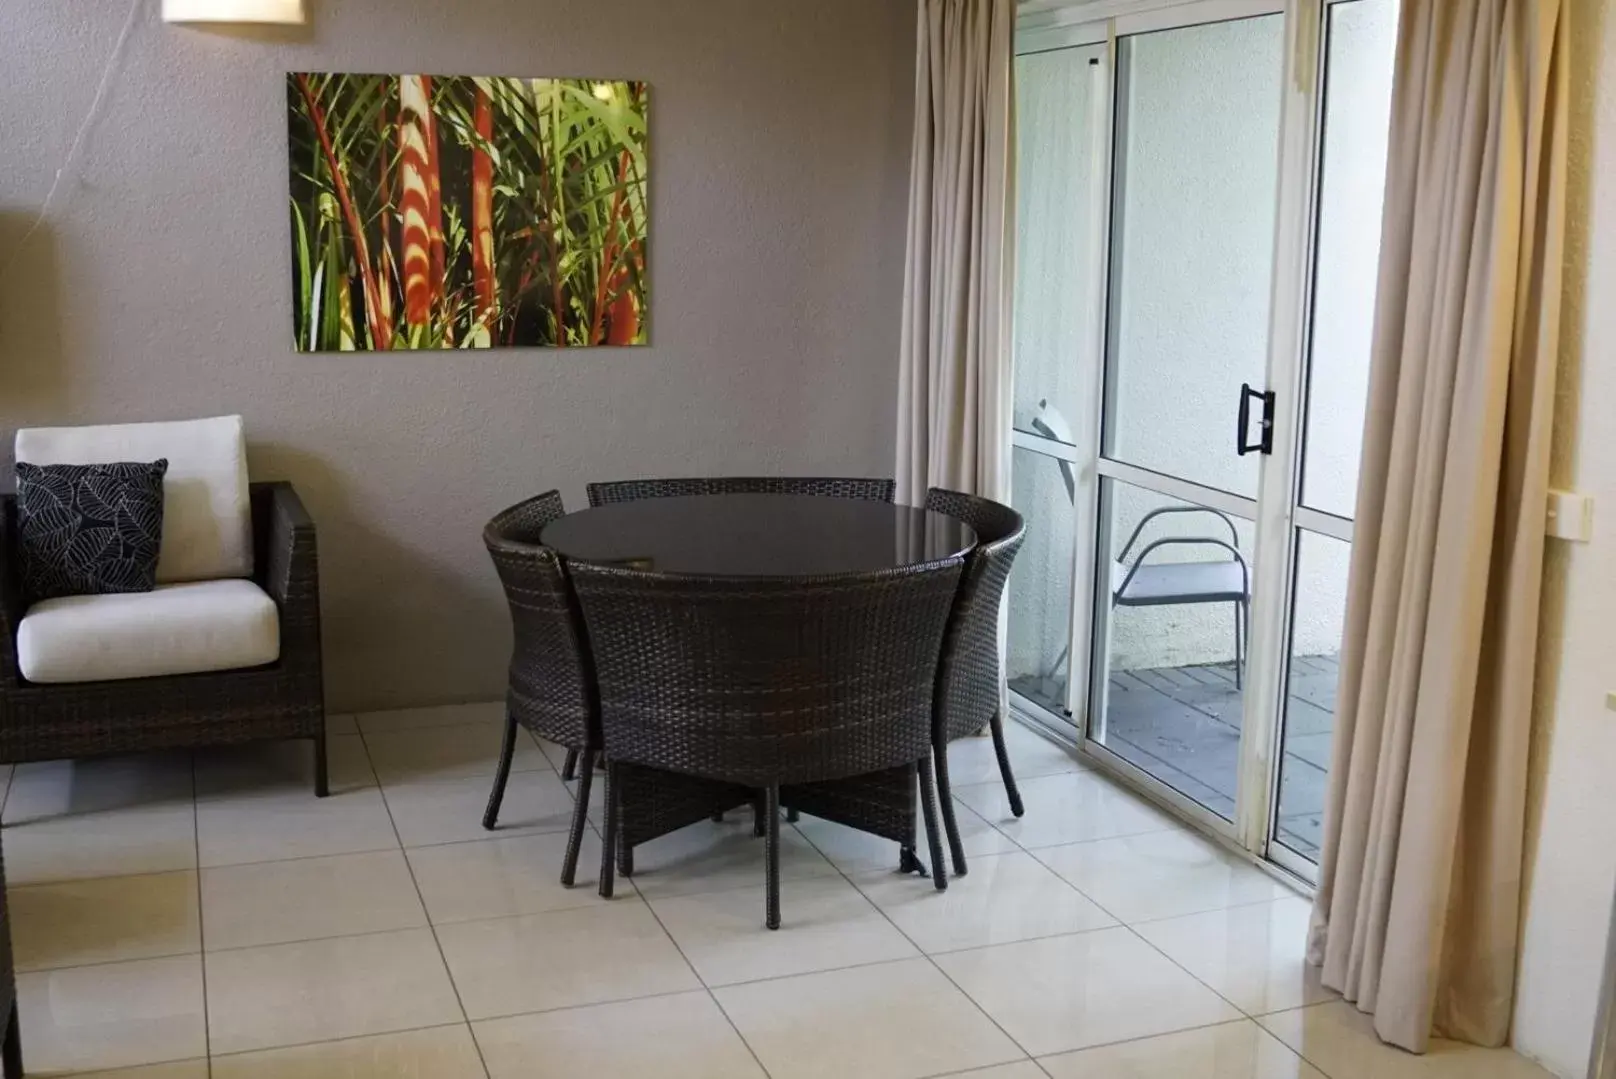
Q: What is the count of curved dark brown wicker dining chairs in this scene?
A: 4